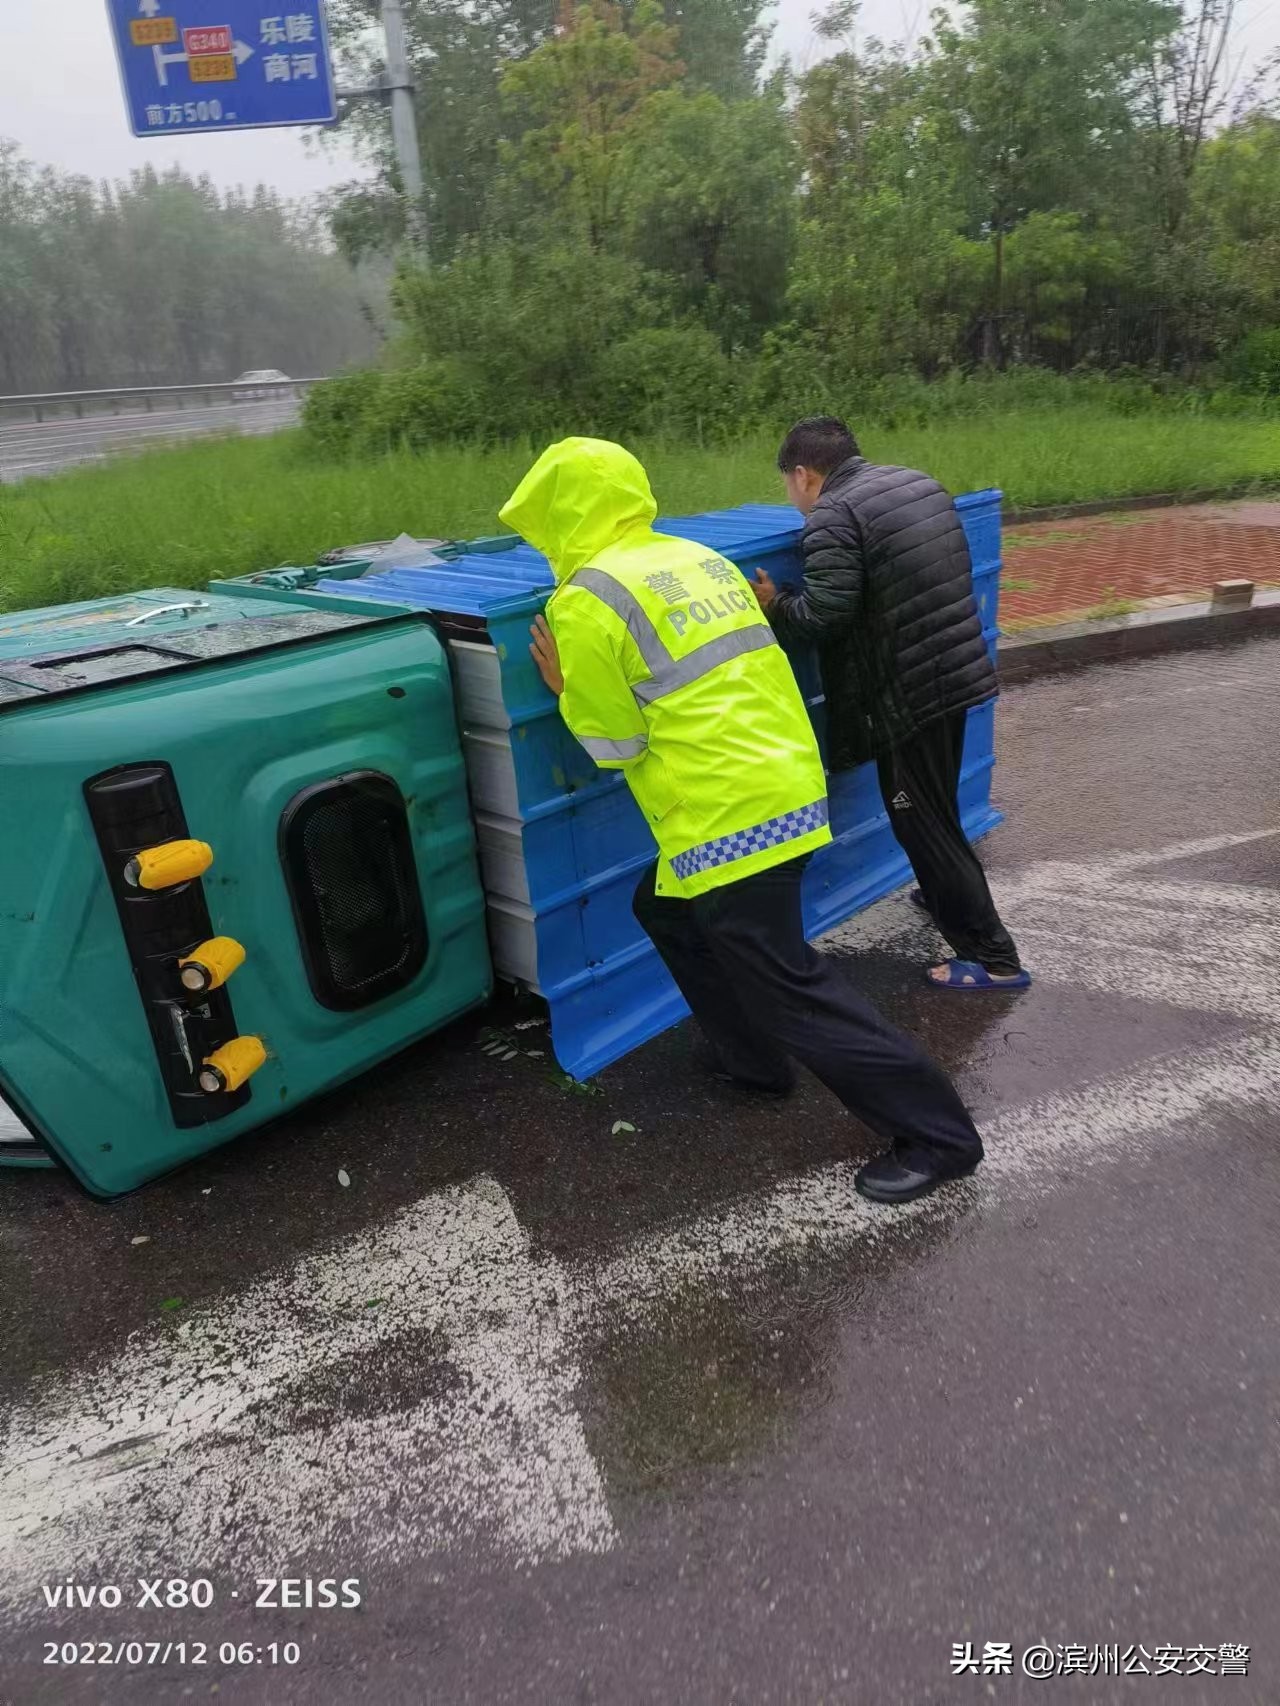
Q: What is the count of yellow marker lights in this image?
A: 3